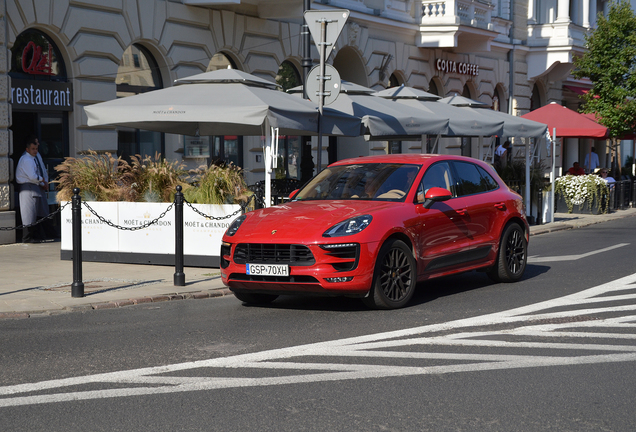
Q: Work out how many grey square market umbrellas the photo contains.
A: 4